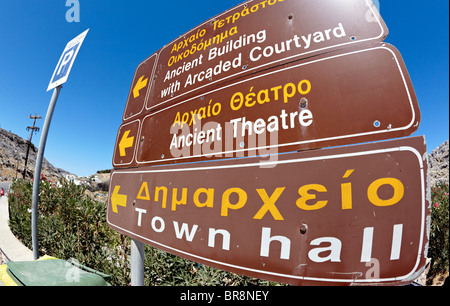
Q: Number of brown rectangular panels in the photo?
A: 3